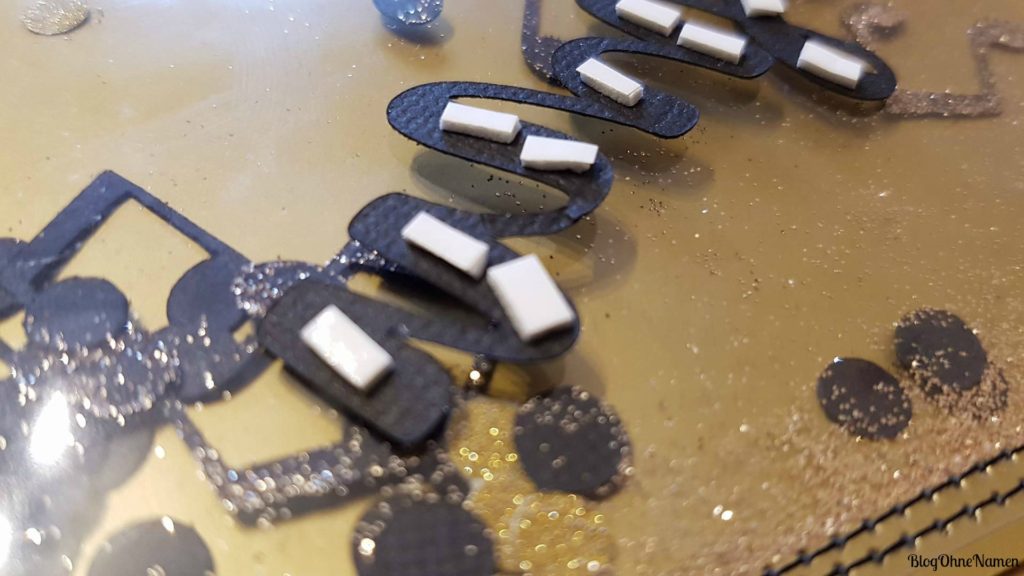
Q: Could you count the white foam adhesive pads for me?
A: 10